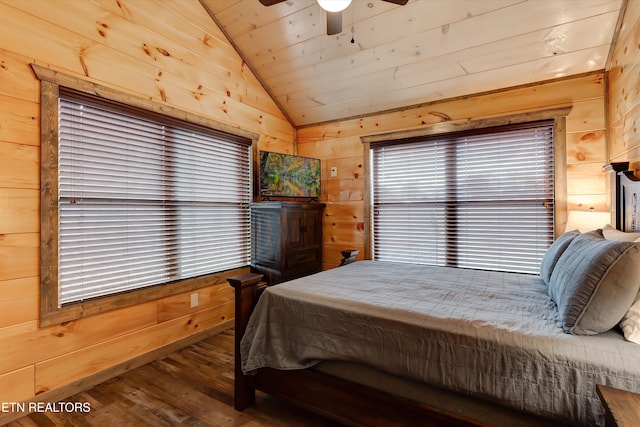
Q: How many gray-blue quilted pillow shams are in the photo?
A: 2